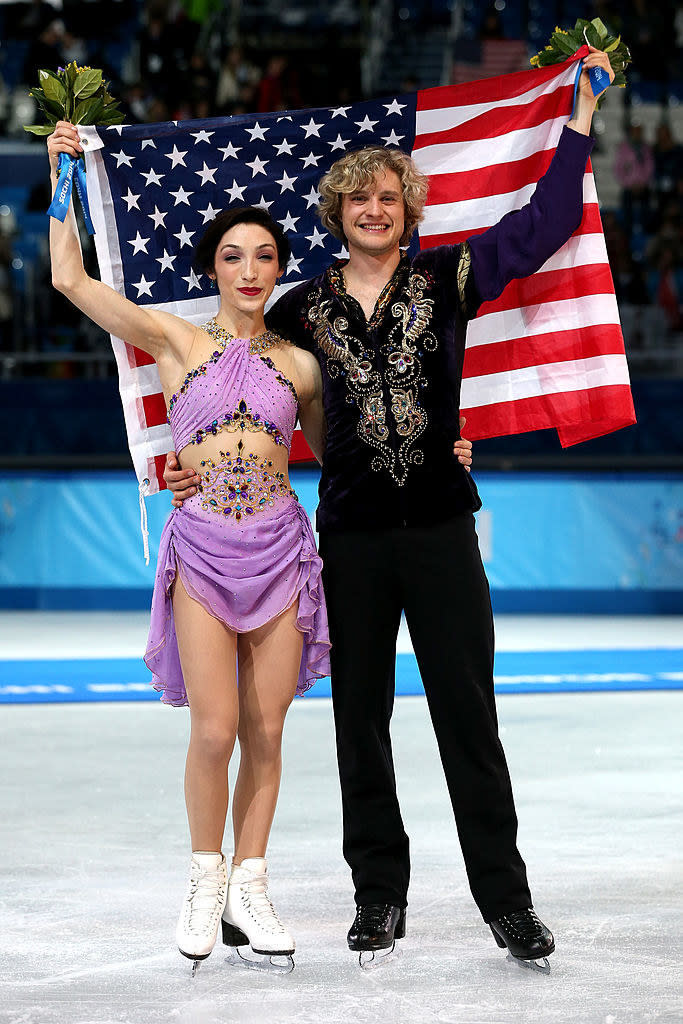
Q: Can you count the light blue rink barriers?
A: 1